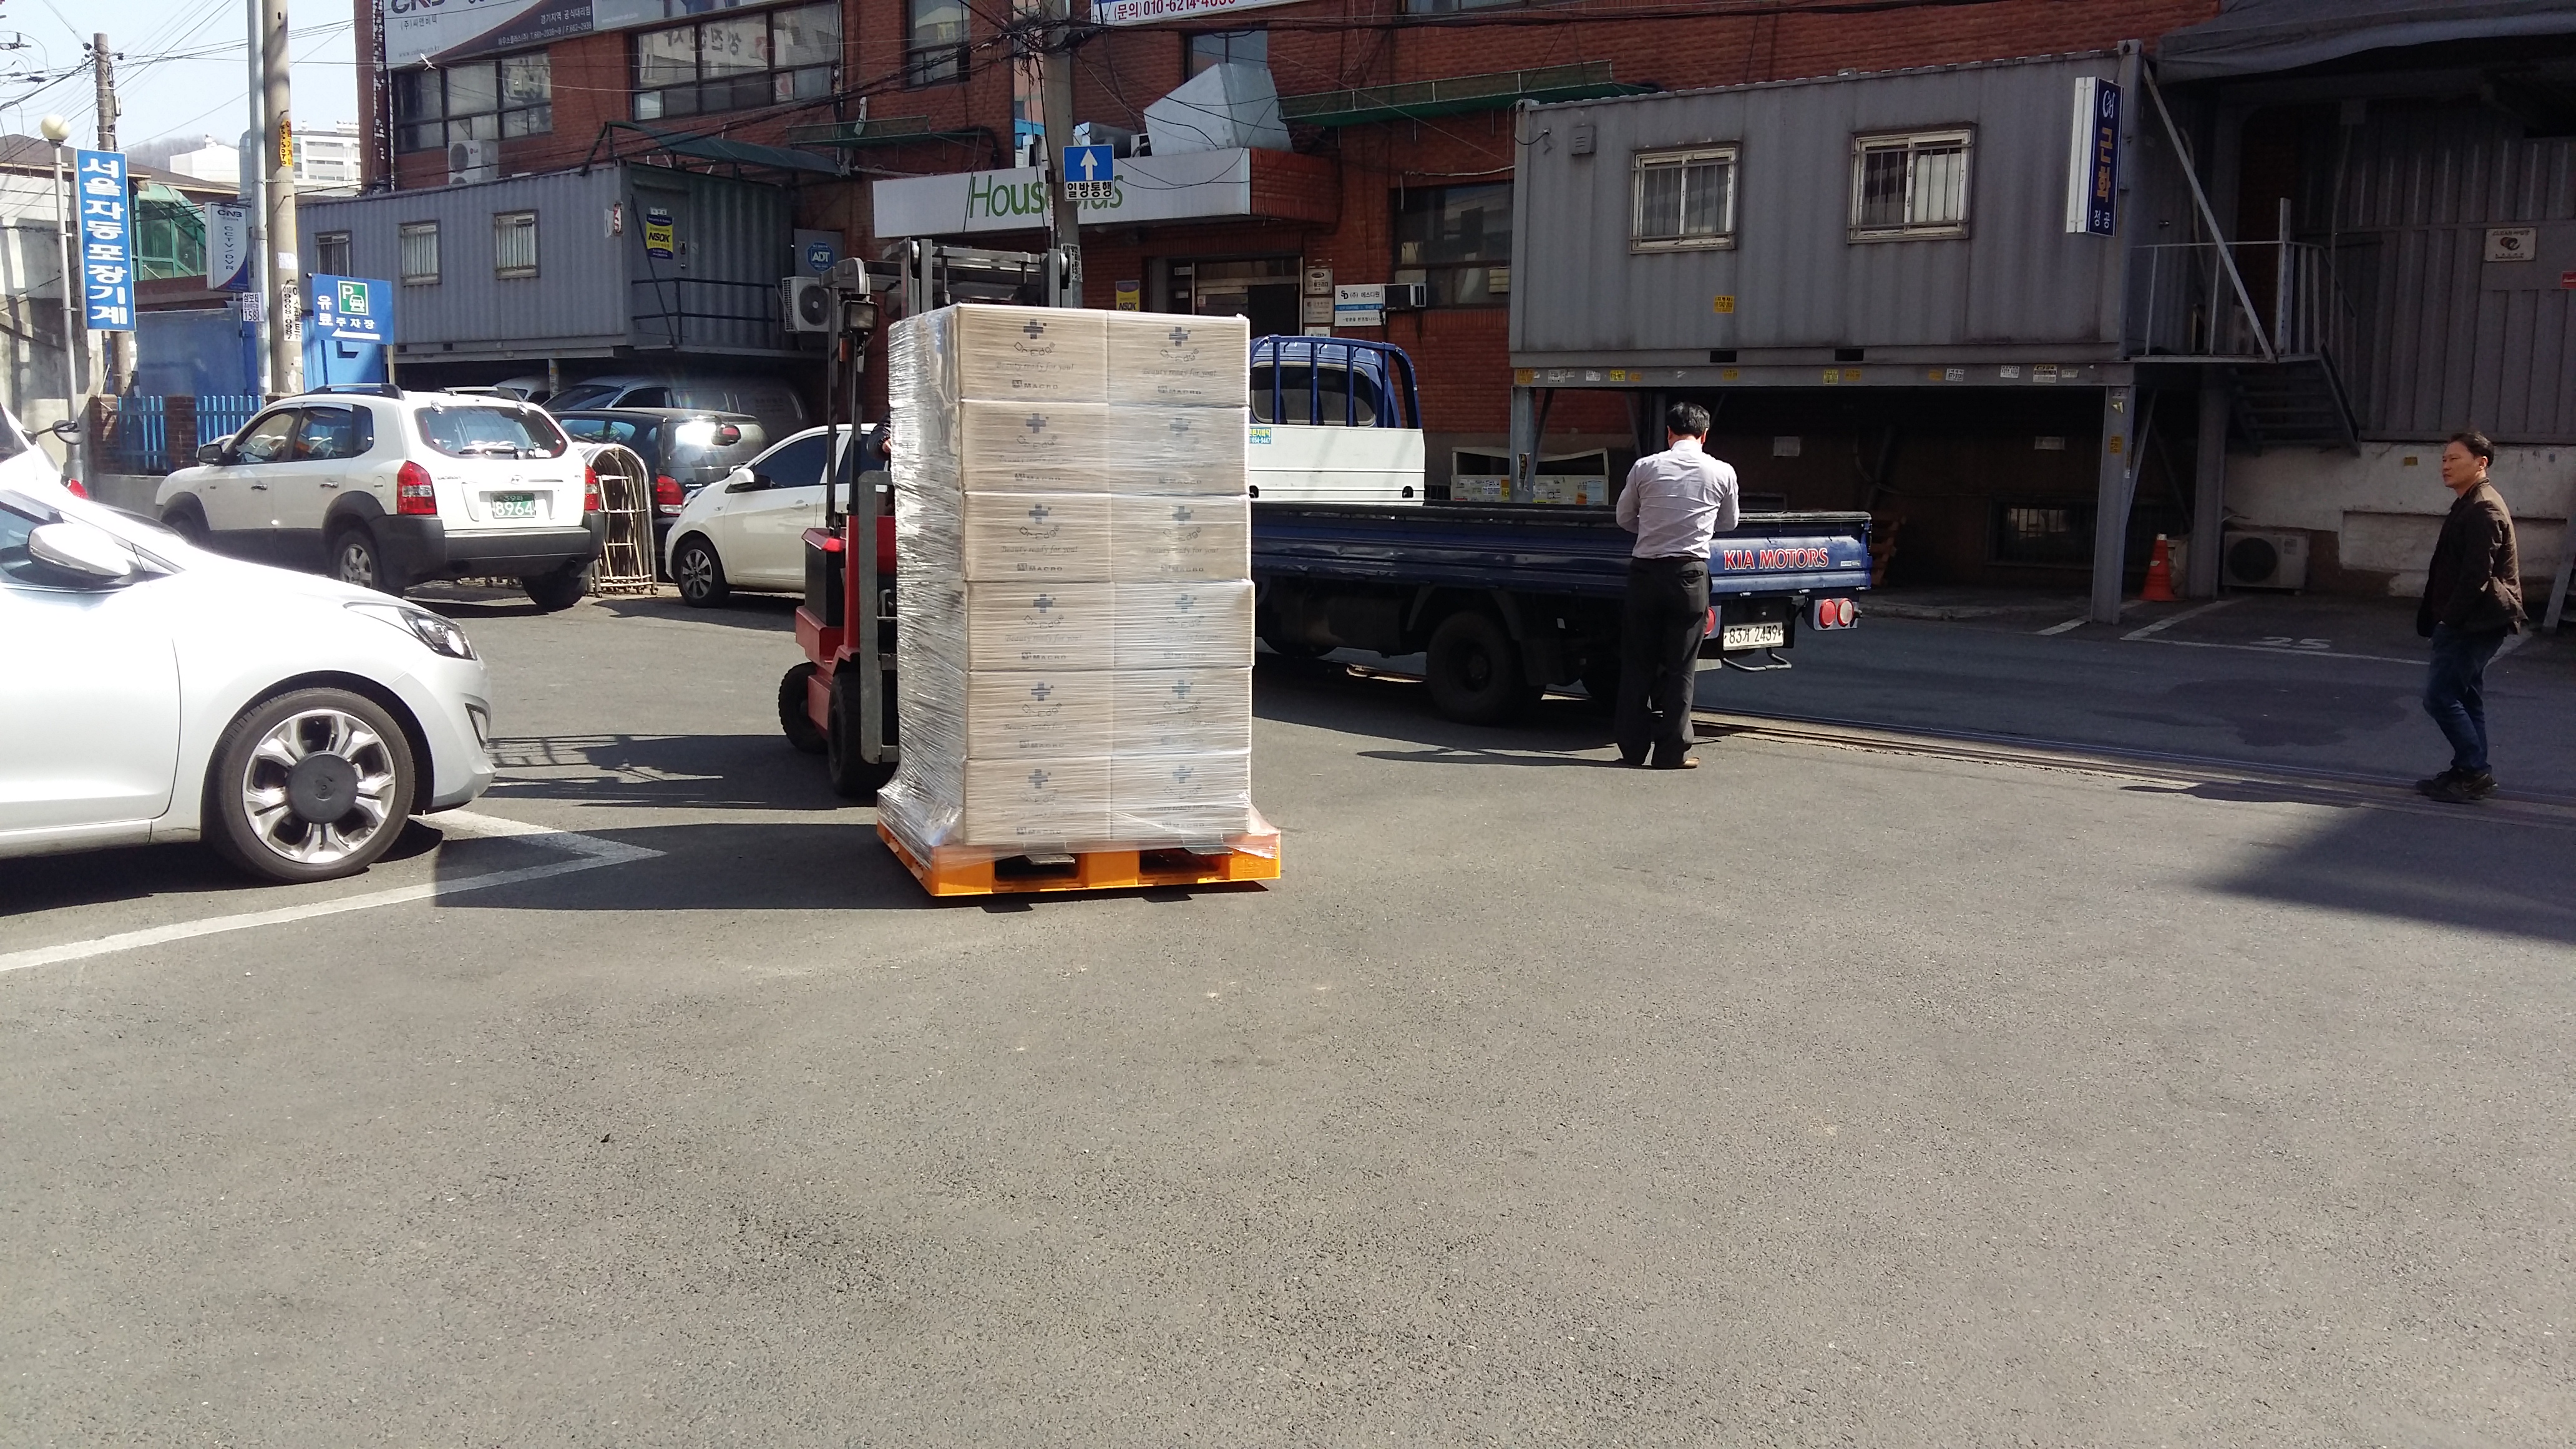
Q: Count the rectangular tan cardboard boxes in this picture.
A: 12